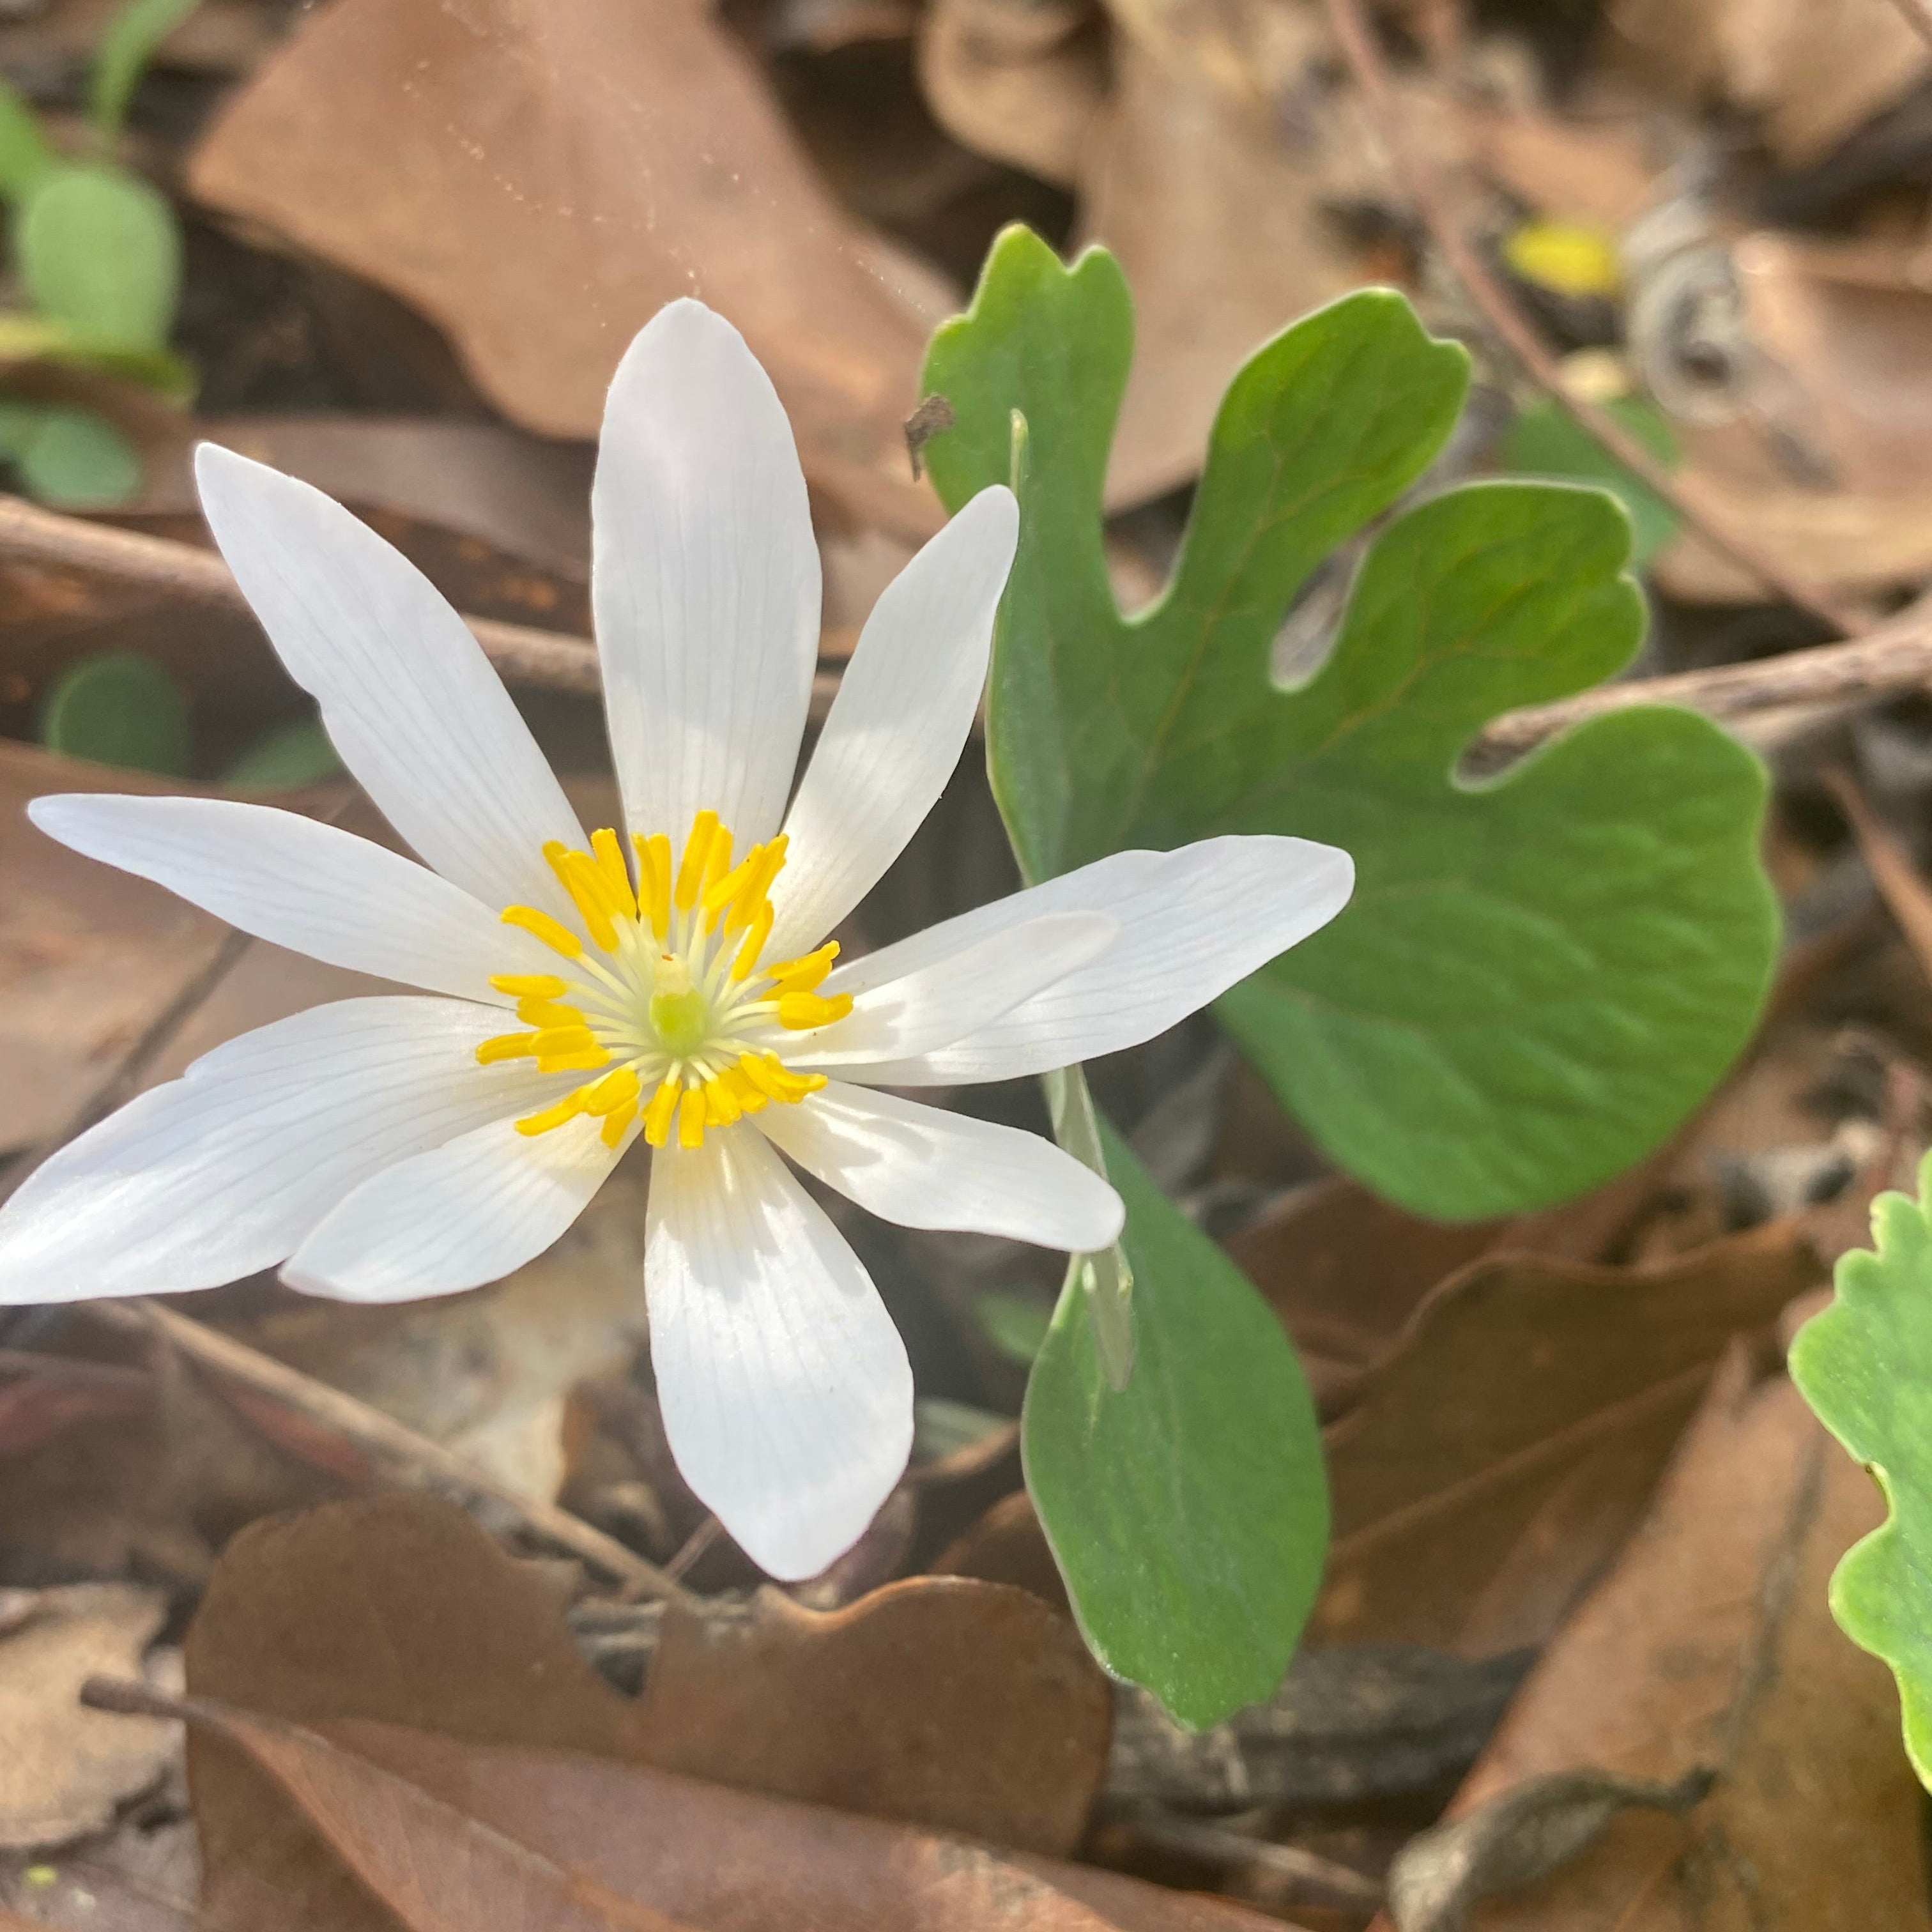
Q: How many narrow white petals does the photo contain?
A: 10